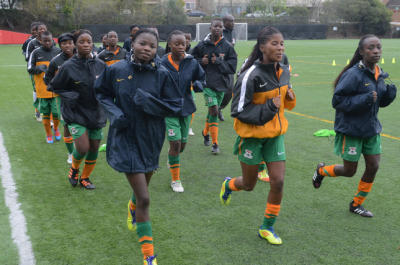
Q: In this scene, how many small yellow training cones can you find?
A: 4